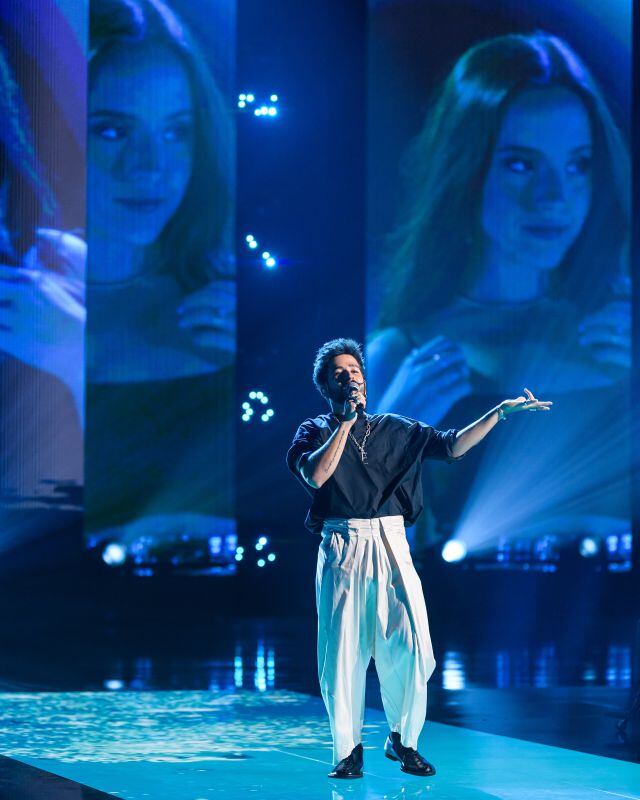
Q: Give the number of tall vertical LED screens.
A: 3